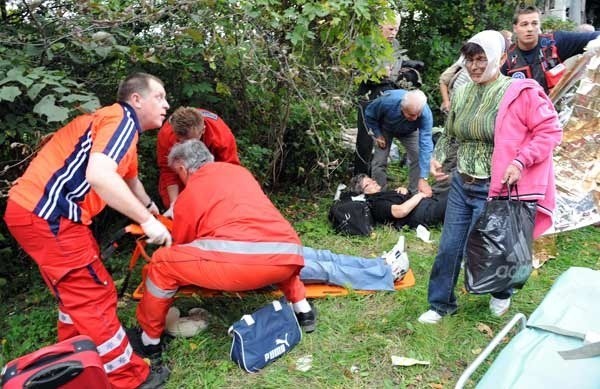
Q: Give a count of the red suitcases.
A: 1